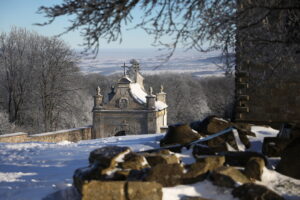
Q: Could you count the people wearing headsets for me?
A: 0